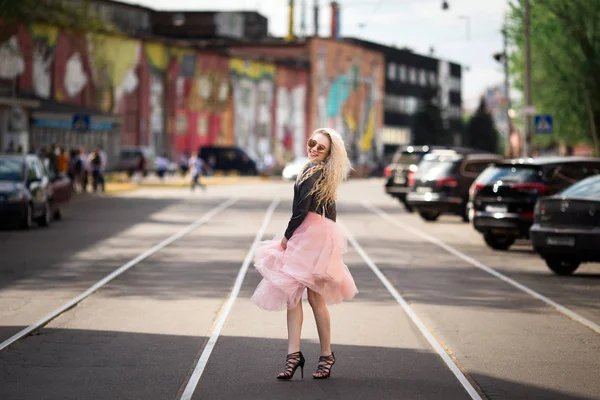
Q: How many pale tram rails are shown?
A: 4